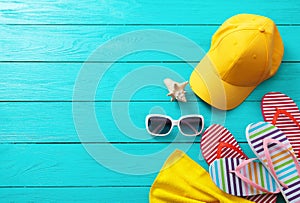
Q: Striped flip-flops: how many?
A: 4